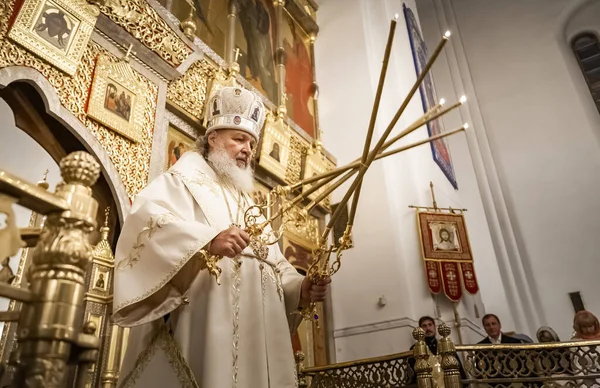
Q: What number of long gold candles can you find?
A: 5